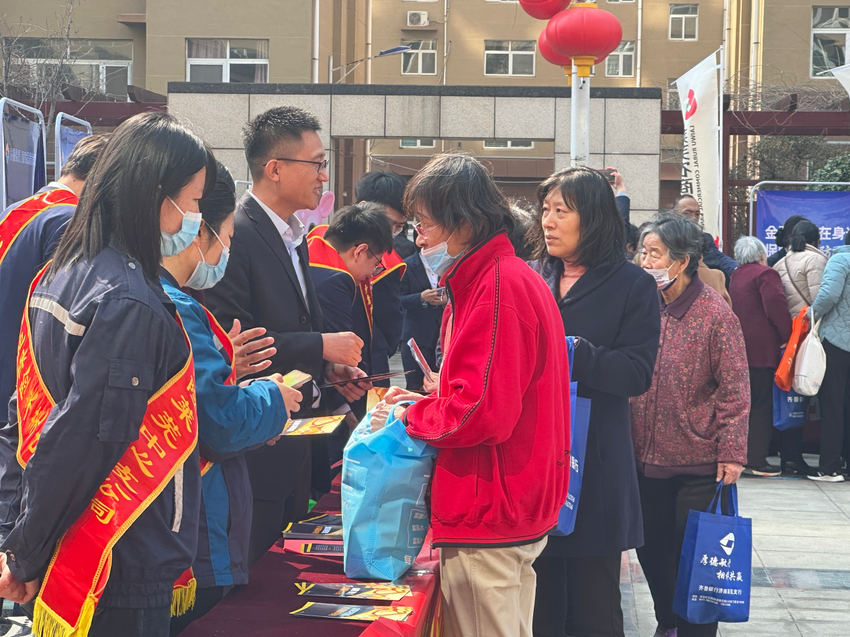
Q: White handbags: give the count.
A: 1